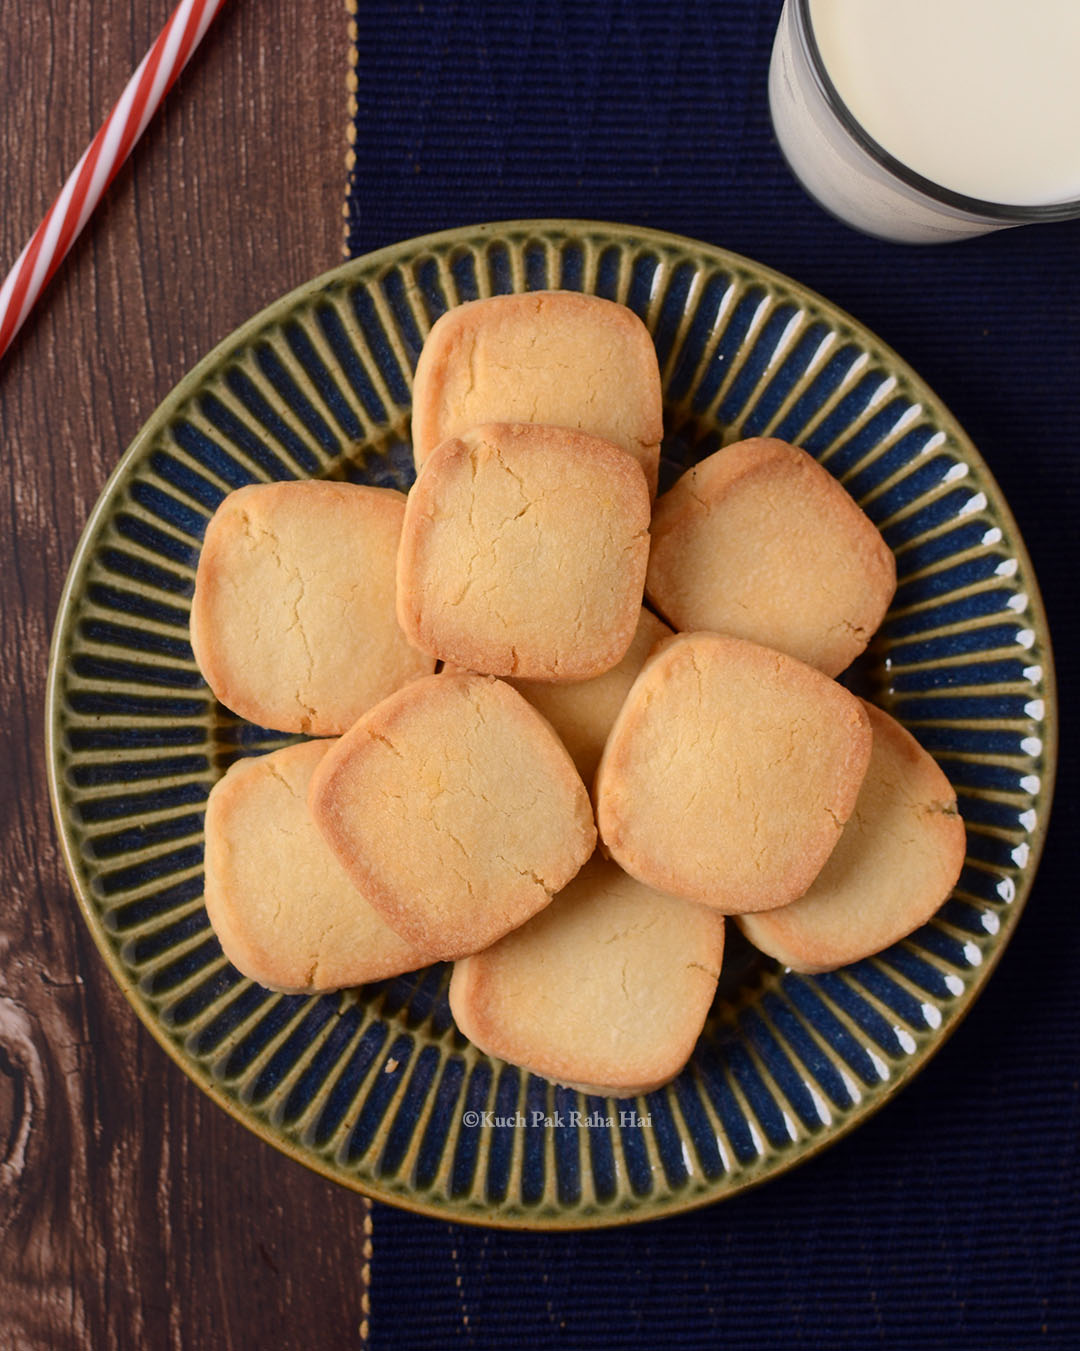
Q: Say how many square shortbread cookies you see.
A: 10